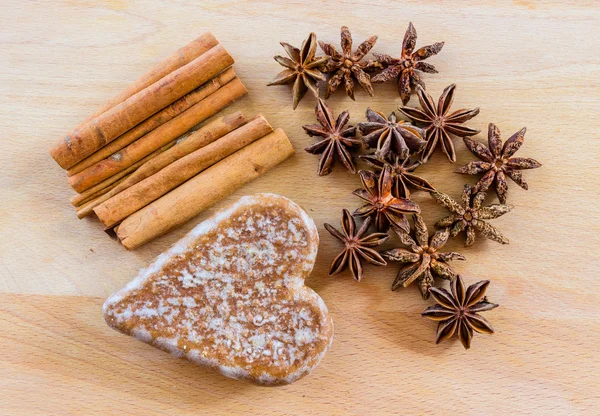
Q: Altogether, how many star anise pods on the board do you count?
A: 13